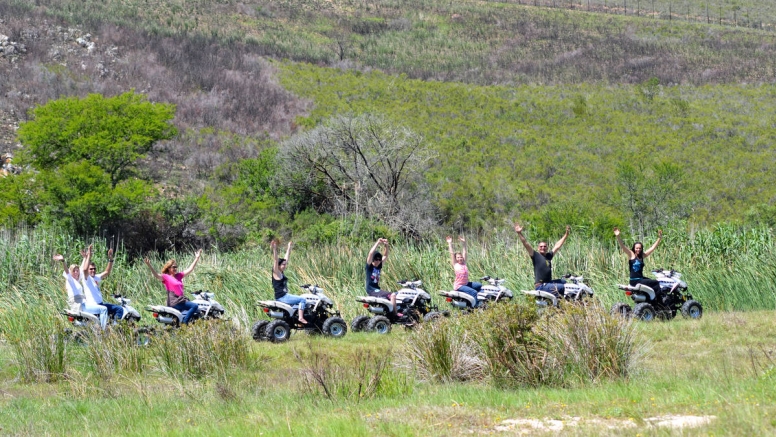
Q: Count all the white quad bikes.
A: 7